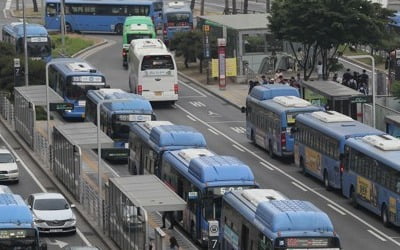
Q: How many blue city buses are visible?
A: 12